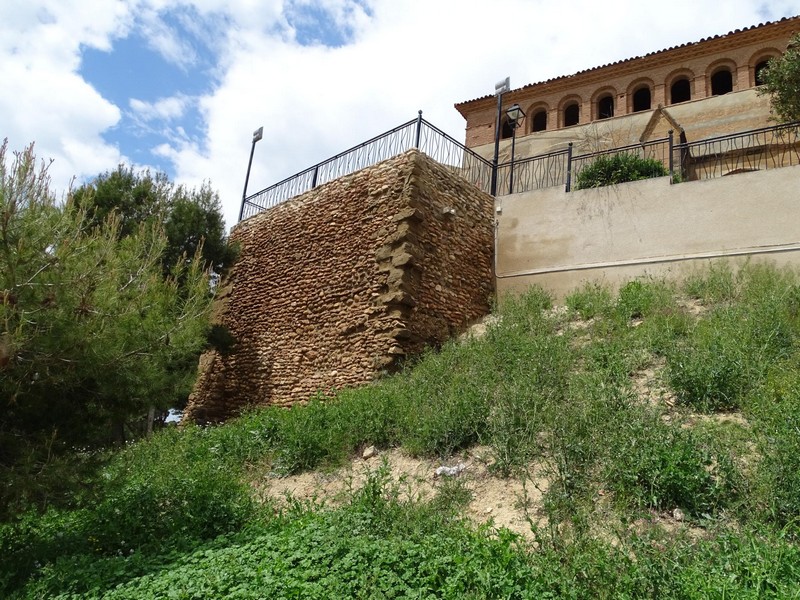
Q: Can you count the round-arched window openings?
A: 8